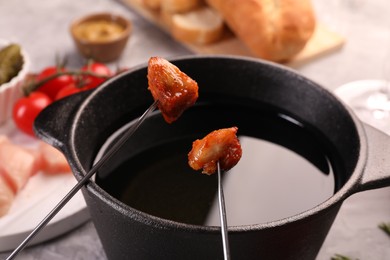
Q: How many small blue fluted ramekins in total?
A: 0